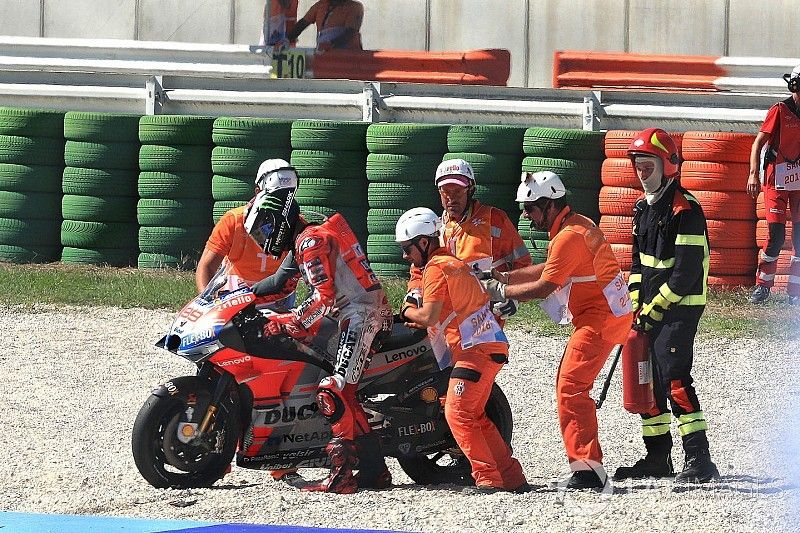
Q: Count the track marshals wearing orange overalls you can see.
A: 4